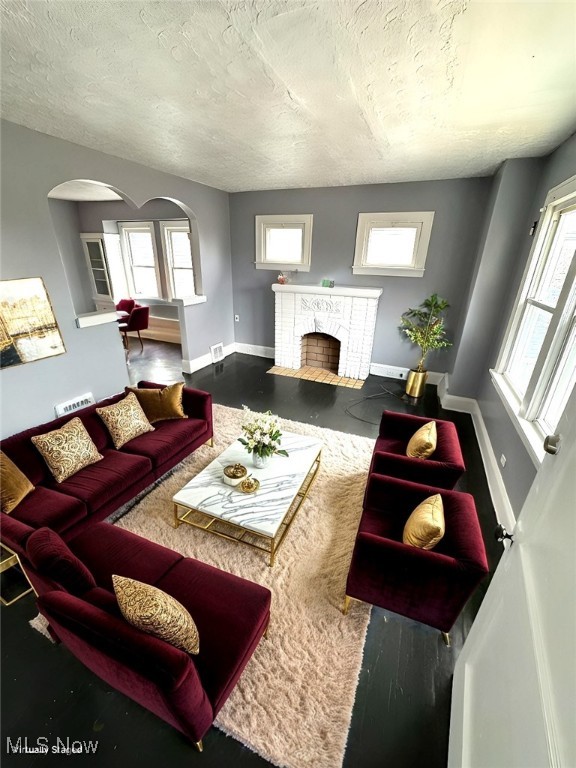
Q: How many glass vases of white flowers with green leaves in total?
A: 1